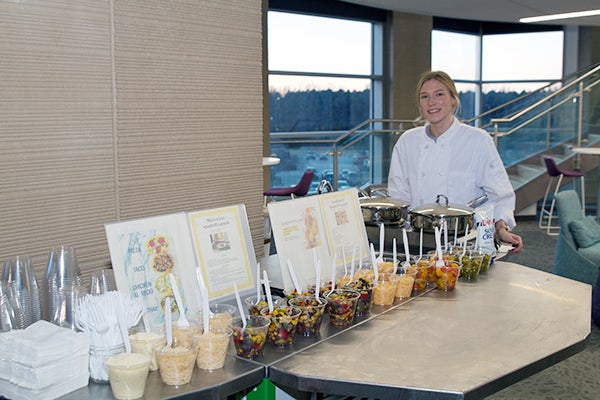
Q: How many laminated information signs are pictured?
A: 4